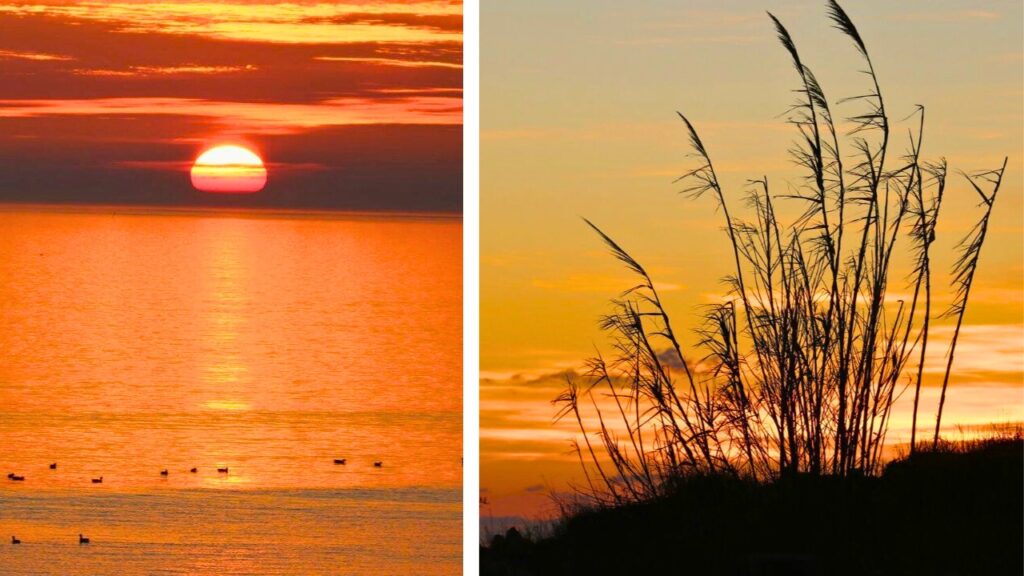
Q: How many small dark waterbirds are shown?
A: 11